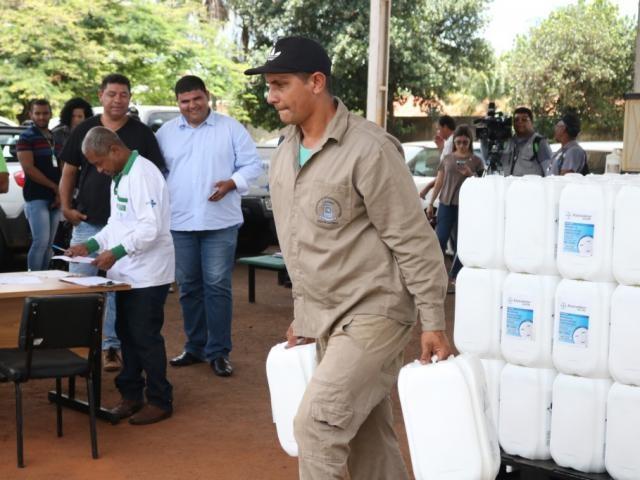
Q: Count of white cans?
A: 14